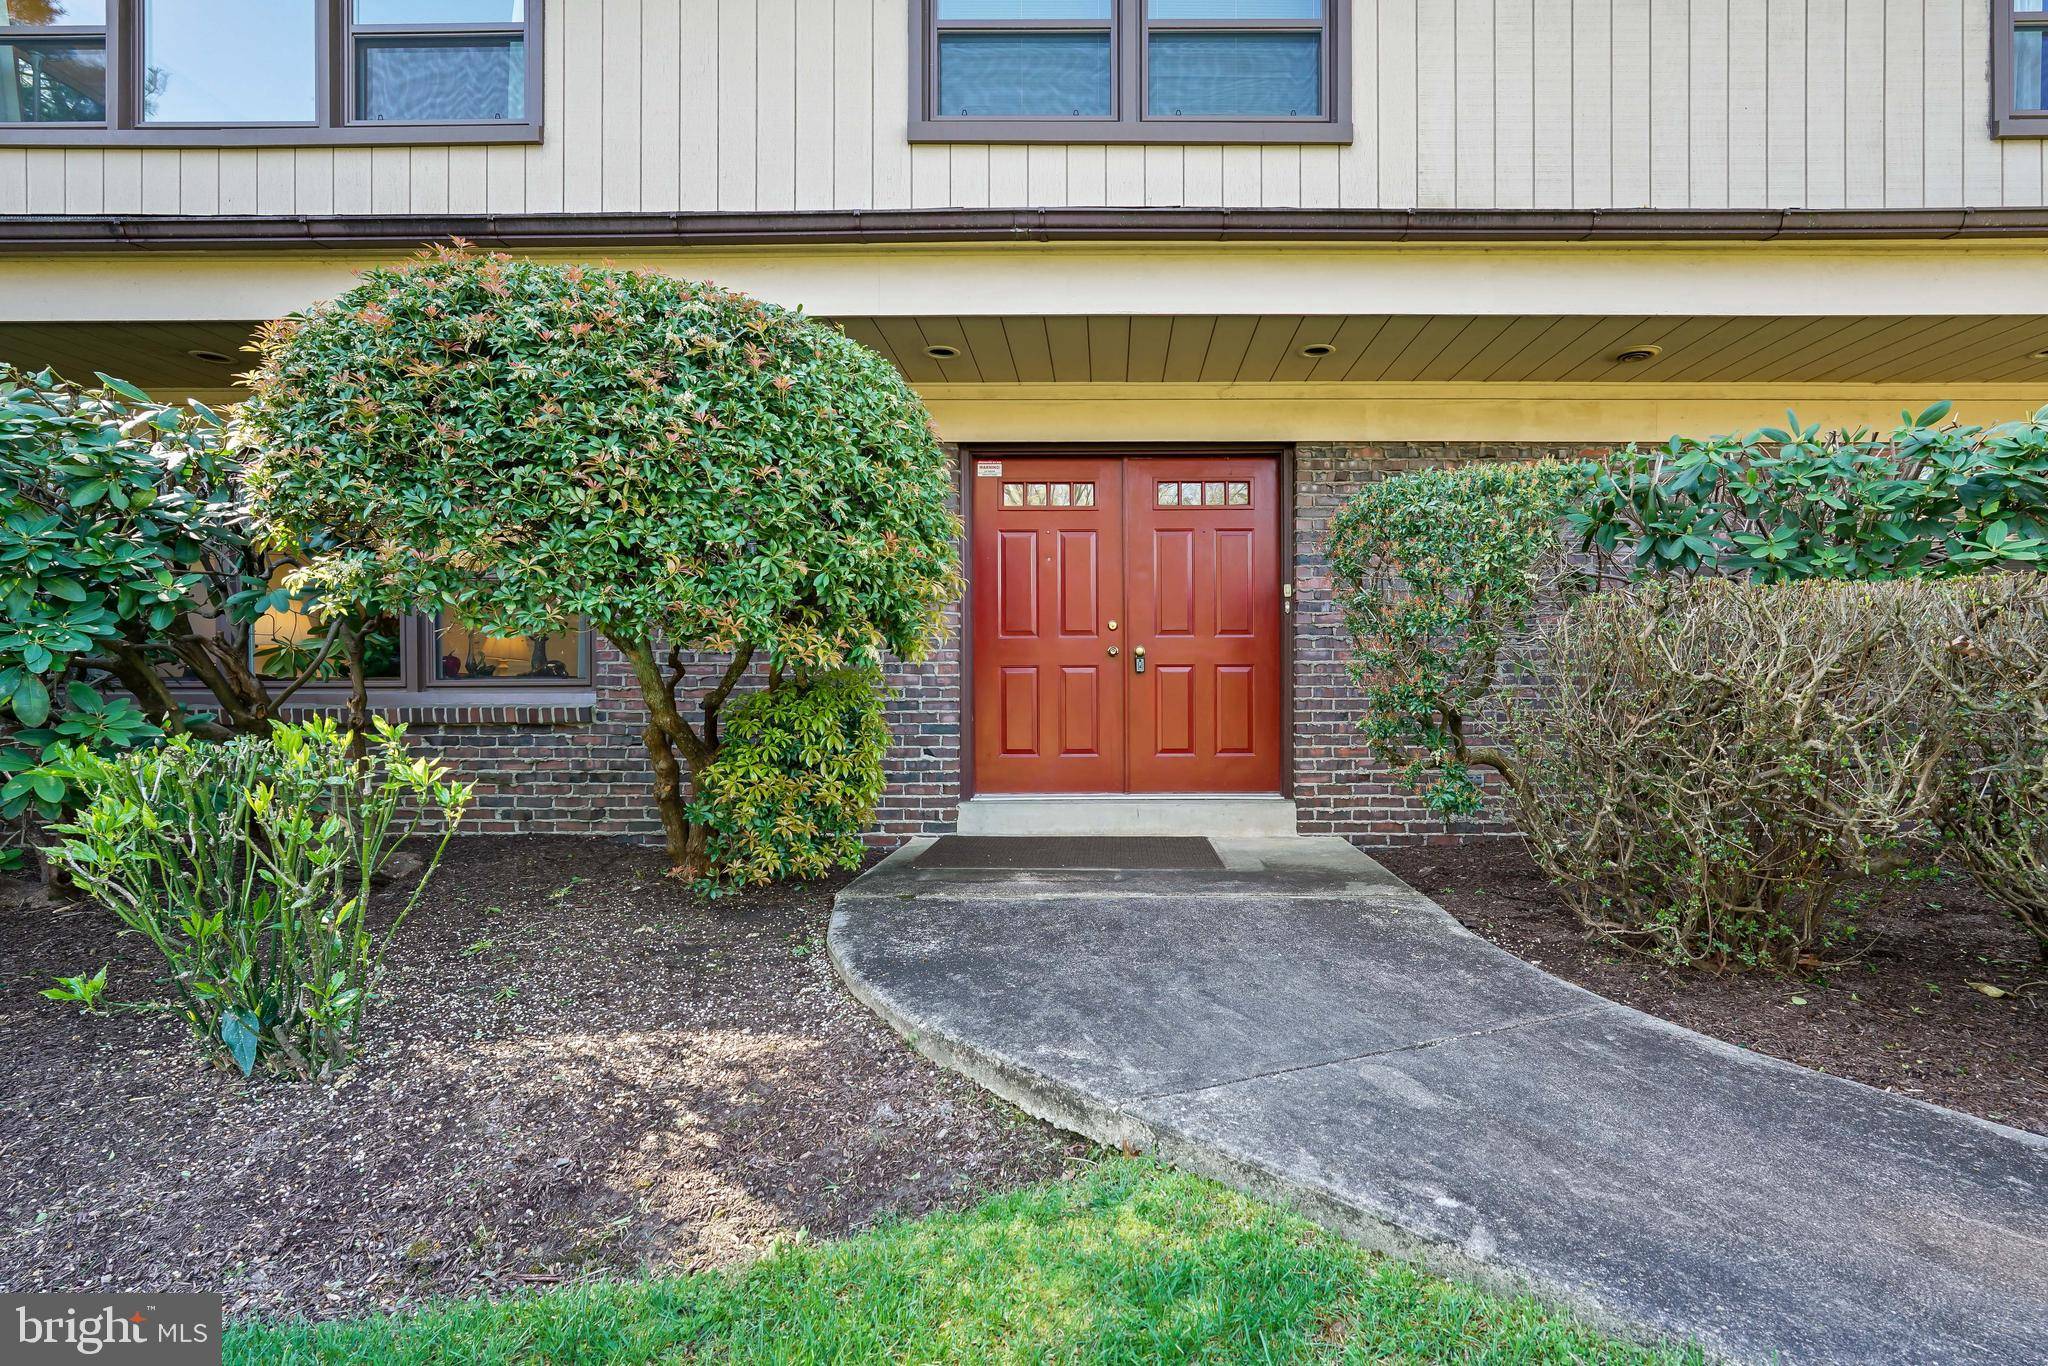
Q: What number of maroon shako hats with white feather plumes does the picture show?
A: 0